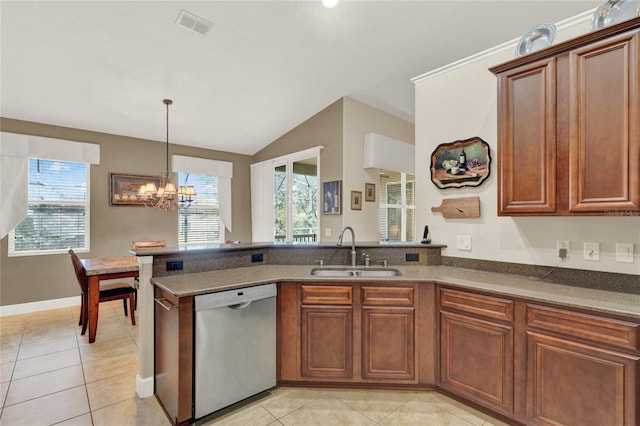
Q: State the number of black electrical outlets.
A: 3